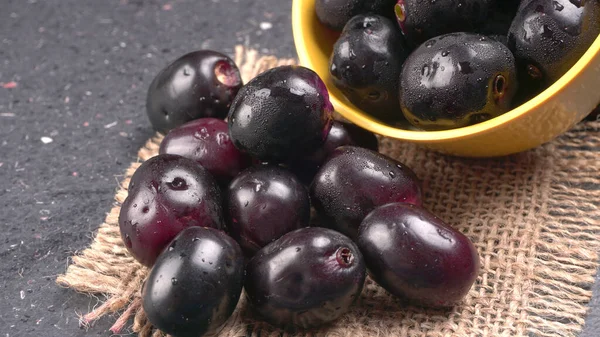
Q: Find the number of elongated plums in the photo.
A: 15